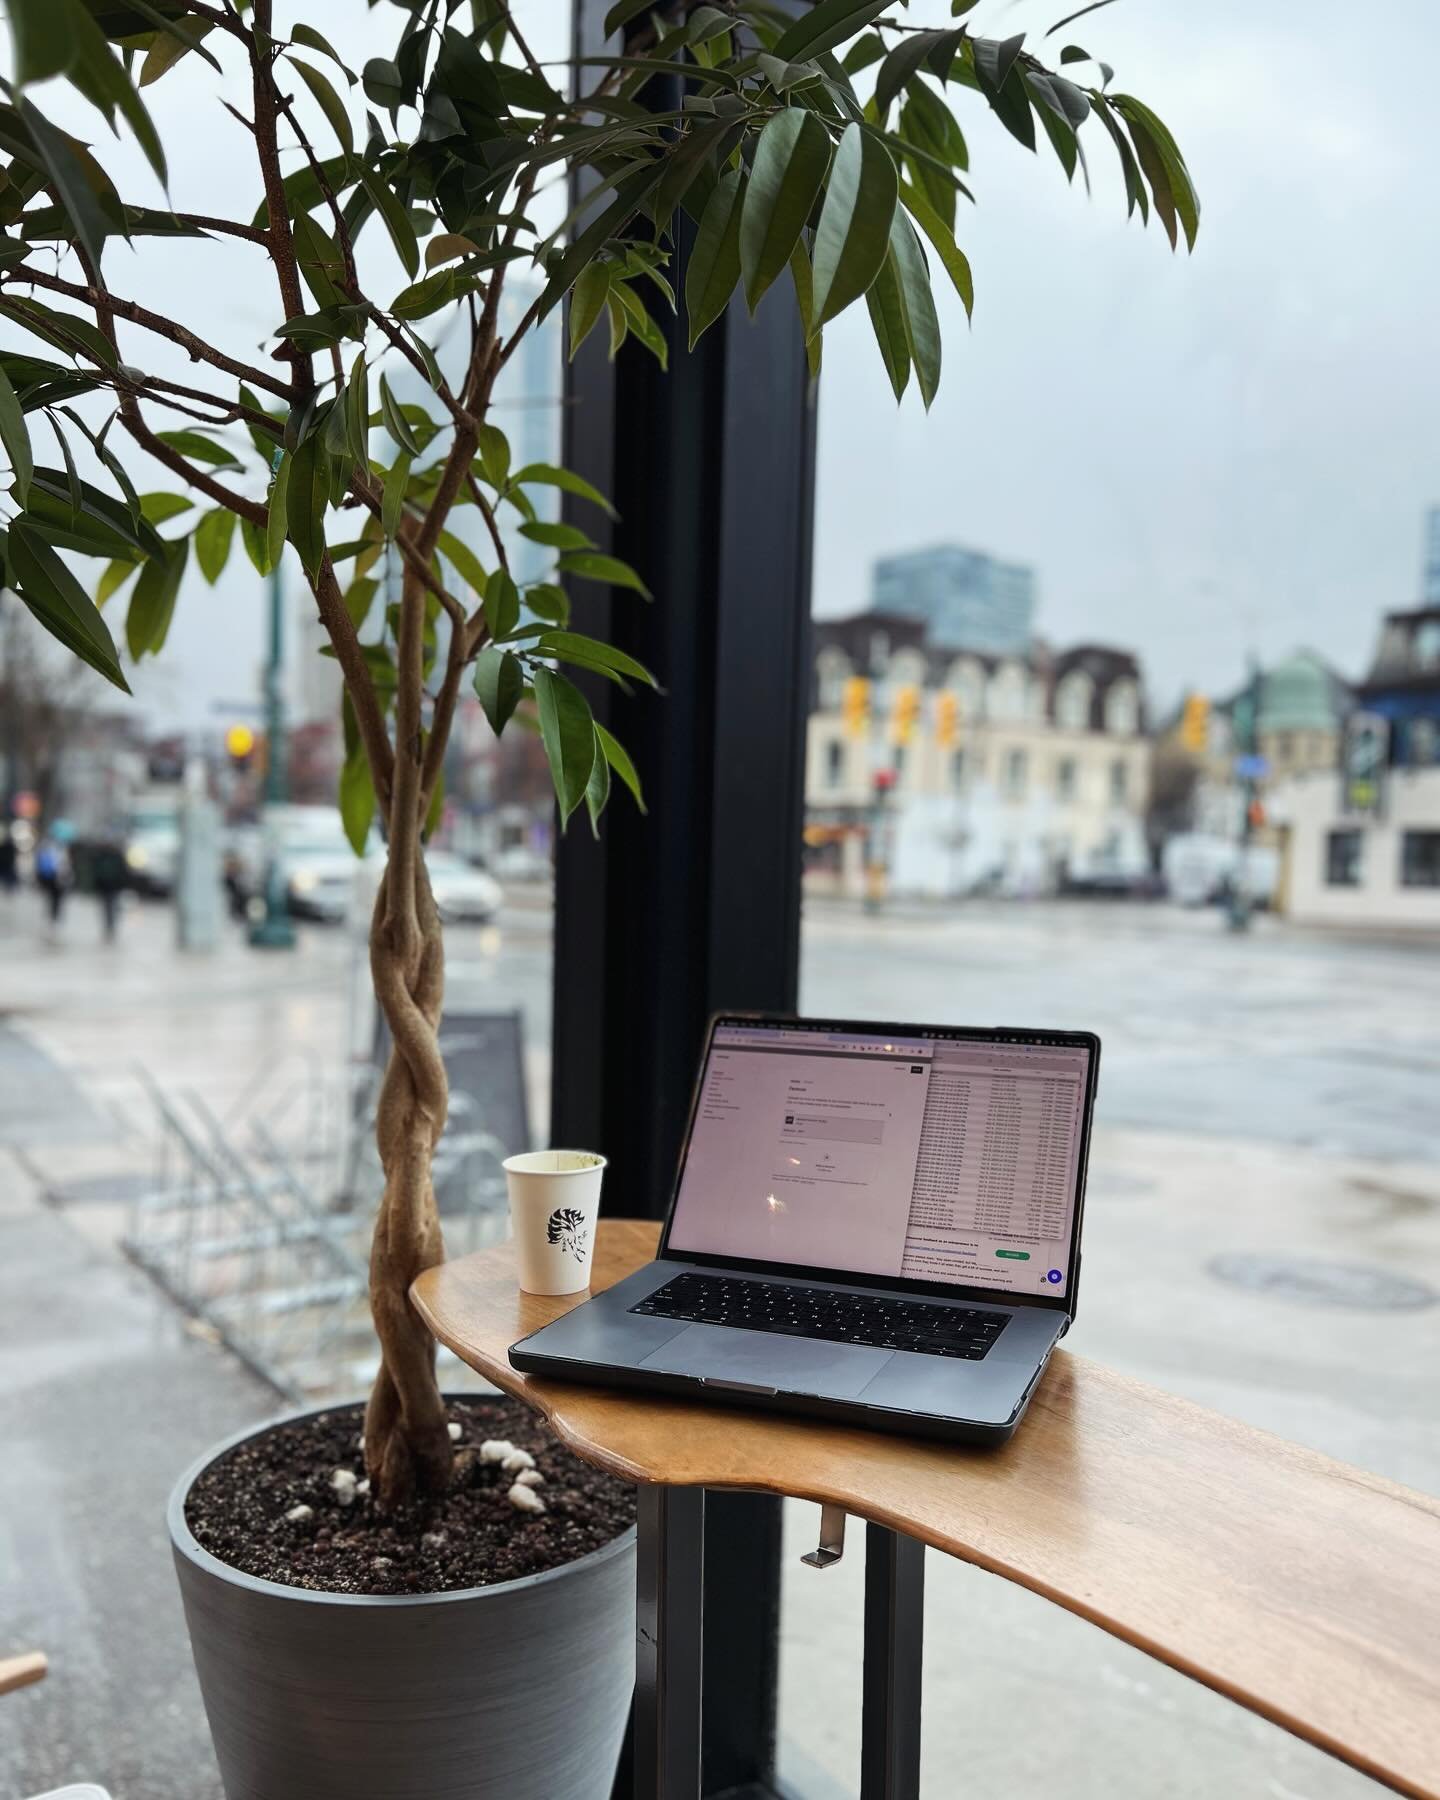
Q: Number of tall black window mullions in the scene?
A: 1